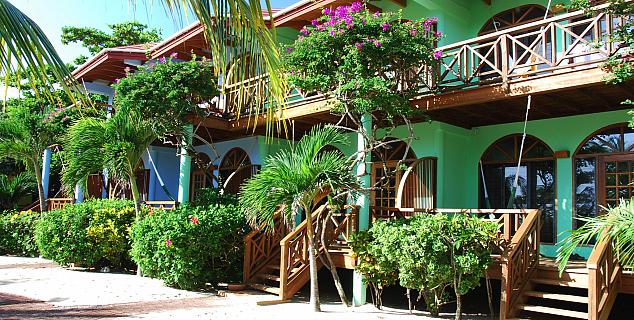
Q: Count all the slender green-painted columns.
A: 2